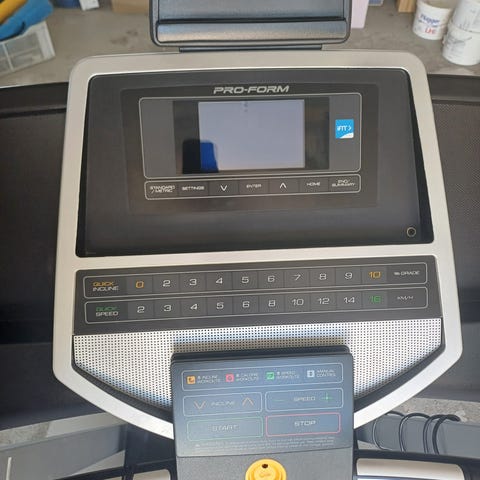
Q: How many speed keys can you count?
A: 10